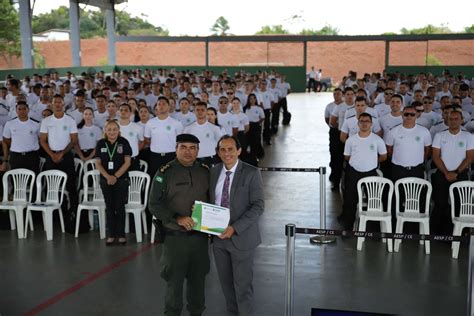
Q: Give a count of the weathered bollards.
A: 0